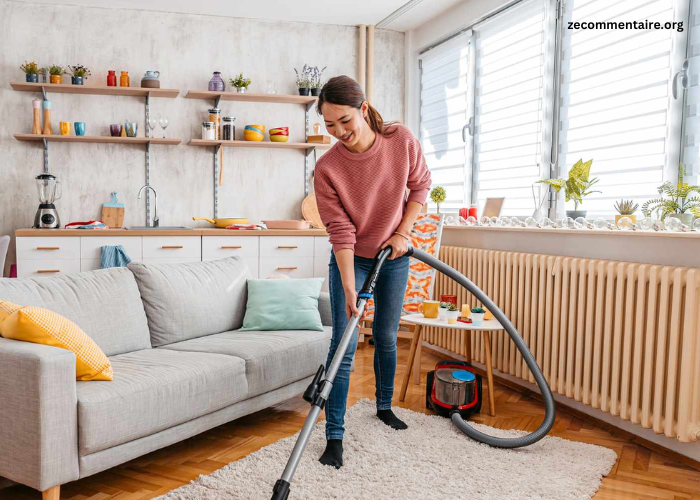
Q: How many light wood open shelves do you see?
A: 4